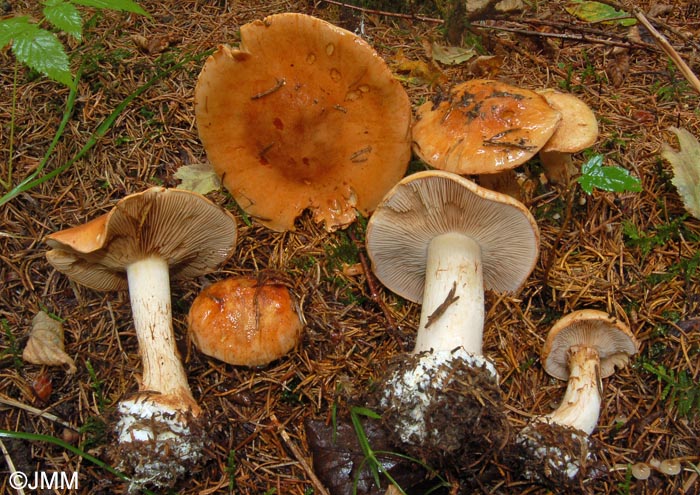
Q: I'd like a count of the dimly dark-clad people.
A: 0